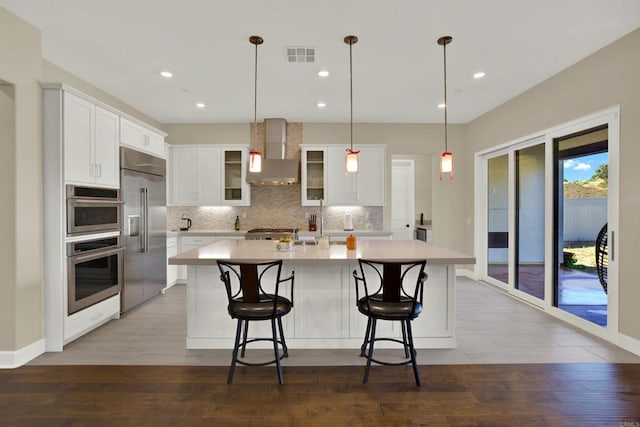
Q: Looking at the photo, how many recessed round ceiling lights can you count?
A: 6